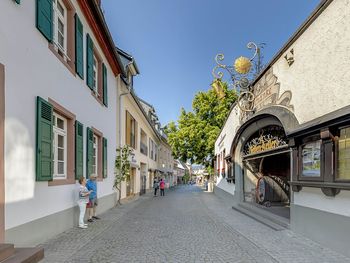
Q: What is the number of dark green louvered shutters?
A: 8